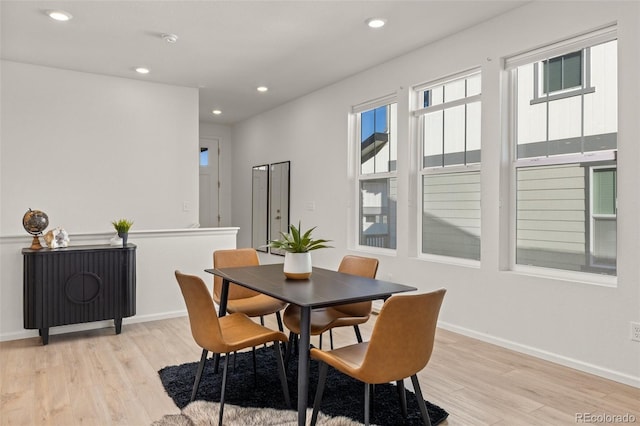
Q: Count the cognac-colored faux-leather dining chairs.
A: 4